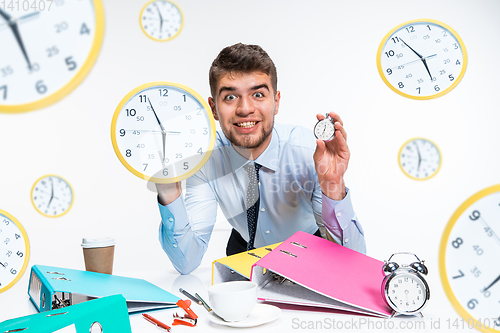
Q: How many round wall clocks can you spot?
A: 8